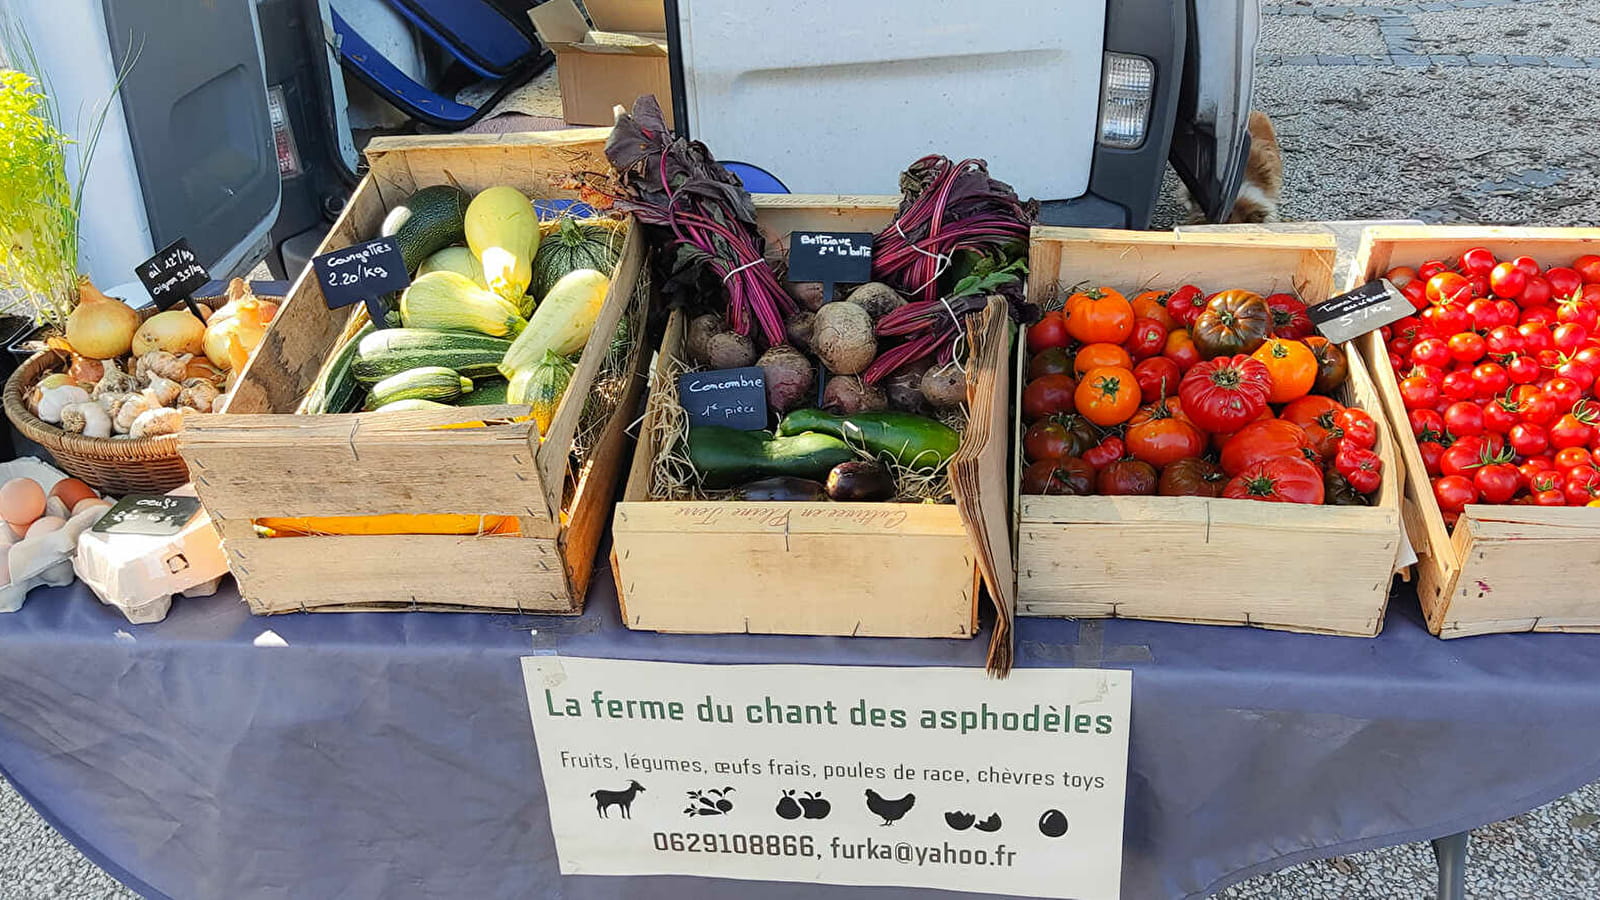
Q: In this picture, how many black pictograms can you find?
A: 6